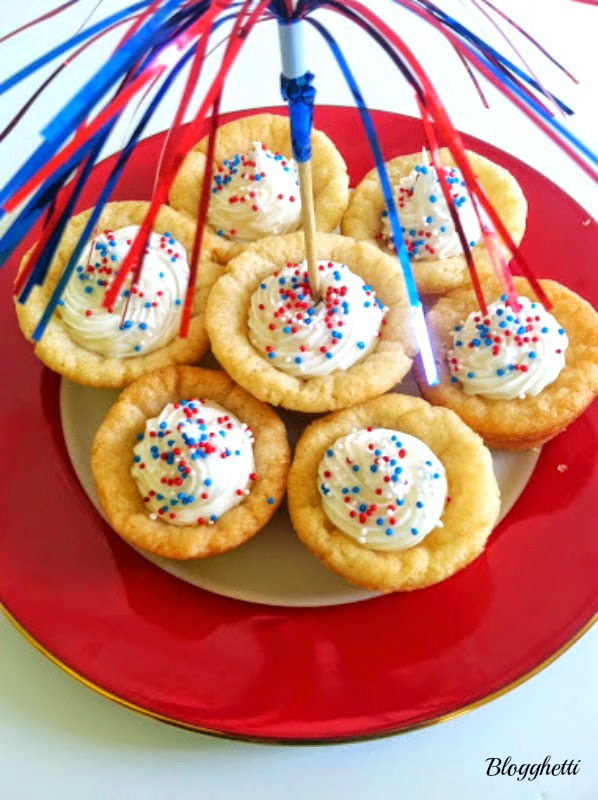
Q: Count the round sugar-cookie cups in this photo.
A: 7